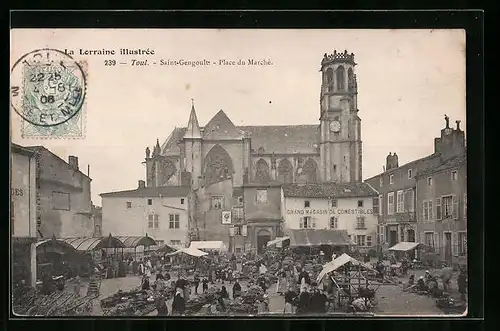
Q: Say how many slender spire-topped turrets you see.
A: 1